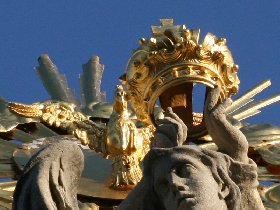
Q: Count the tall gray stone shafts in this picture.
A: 2